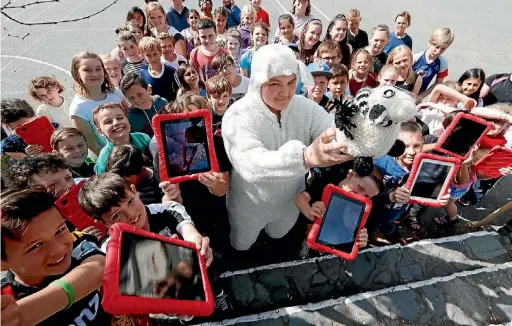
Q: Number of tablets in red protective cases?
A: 8